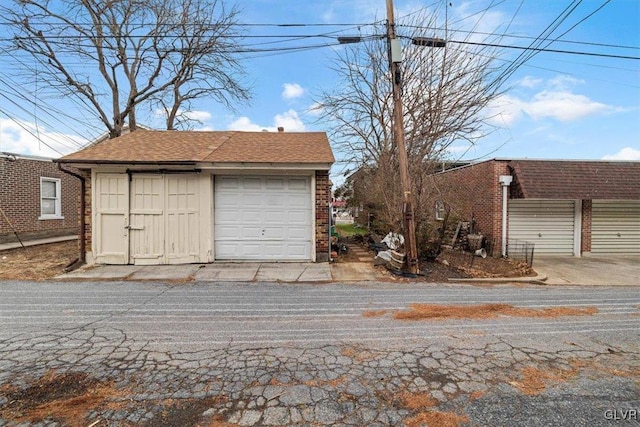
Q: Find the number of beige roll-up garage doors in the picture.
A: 2